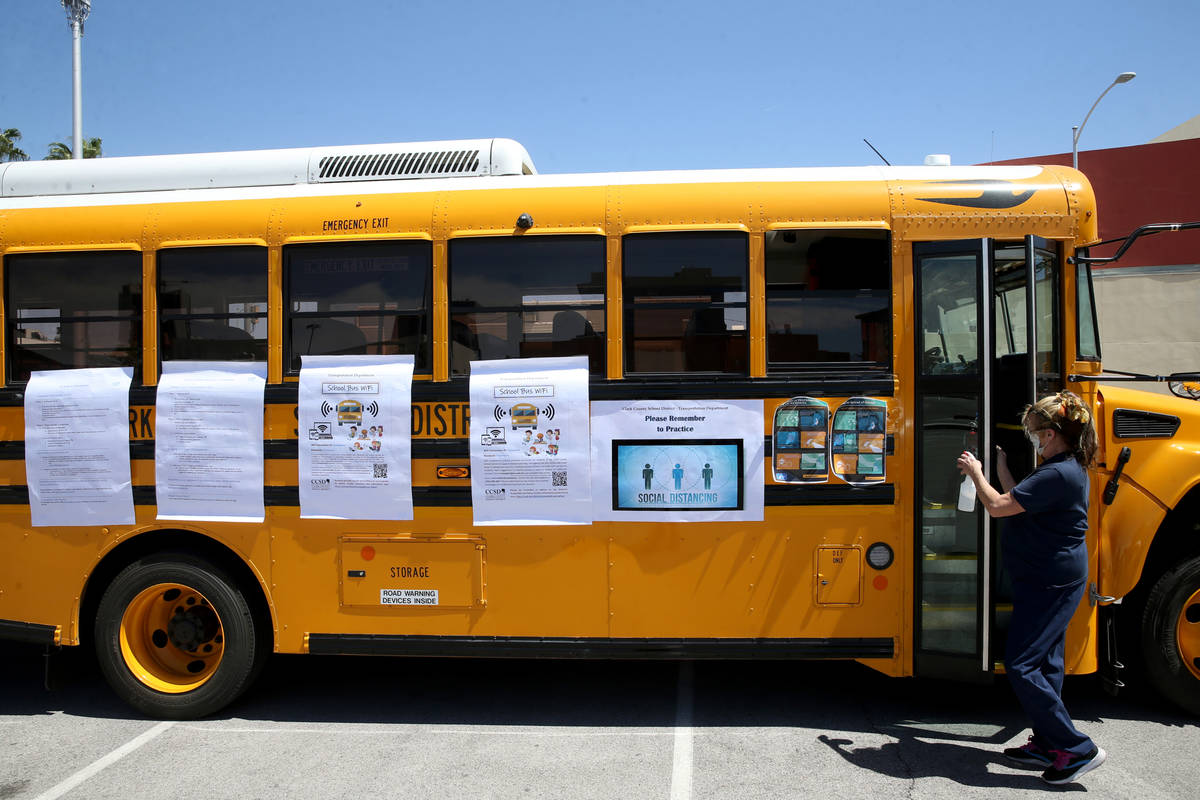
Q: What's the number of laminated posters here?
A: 2